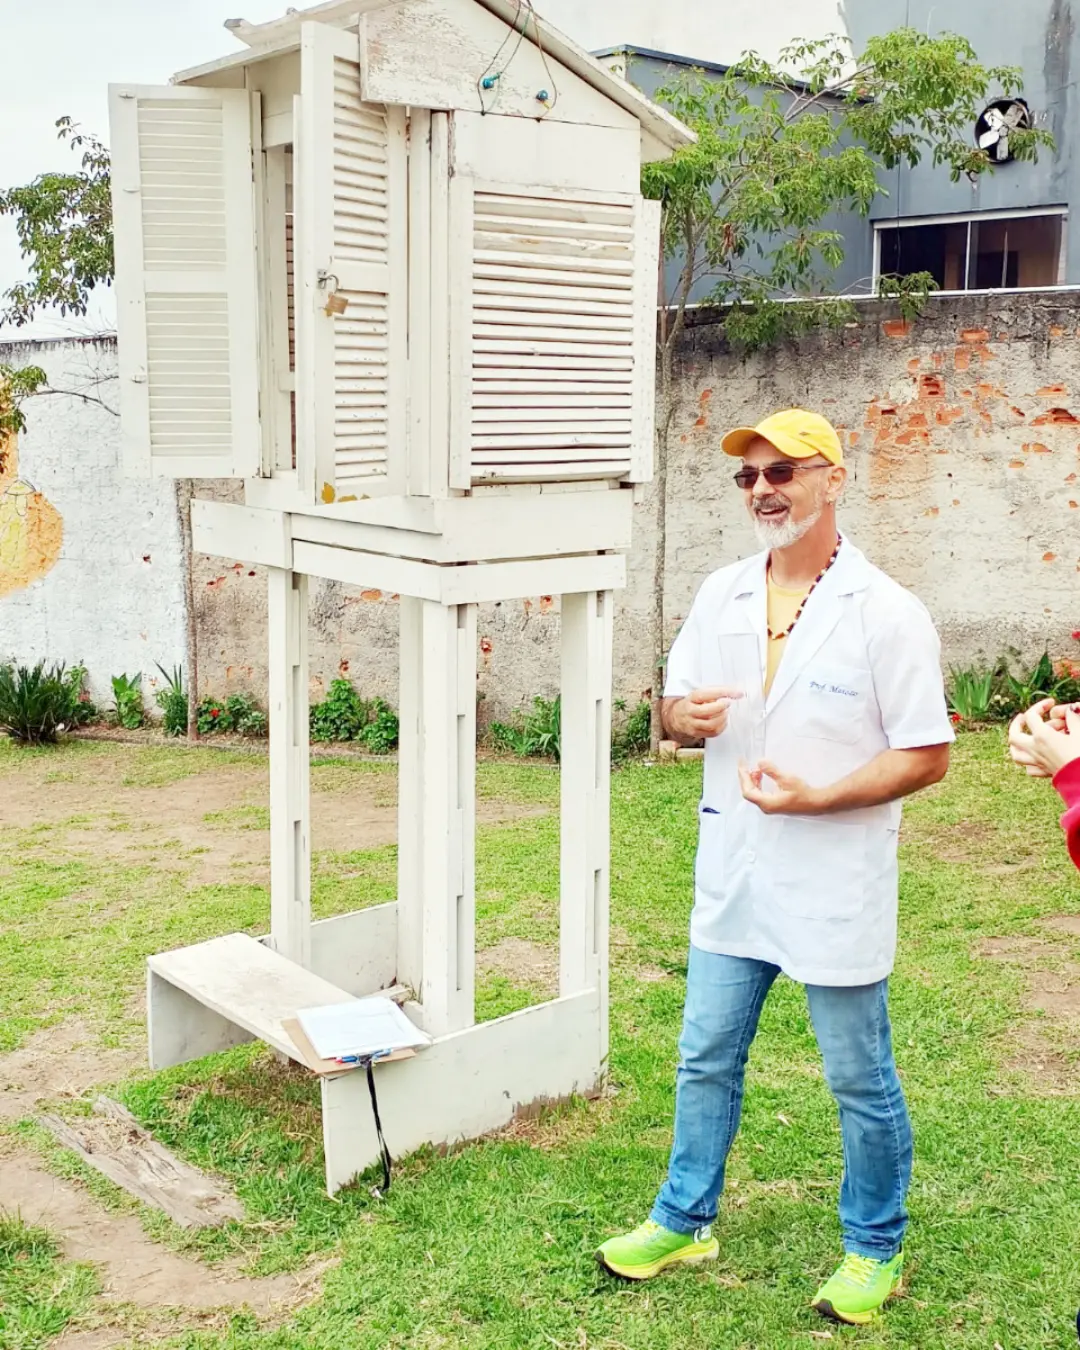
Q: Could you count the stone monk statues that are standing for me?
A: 0